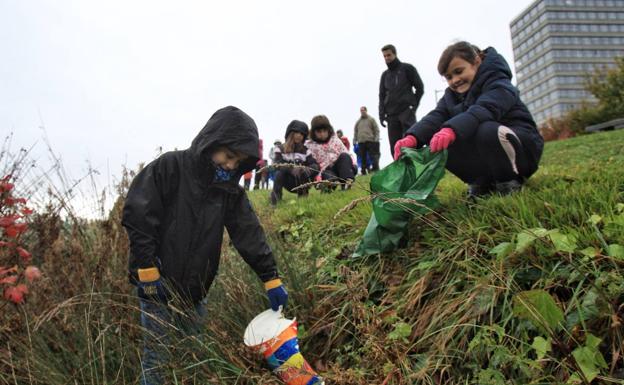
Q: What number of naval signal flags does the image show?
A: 0